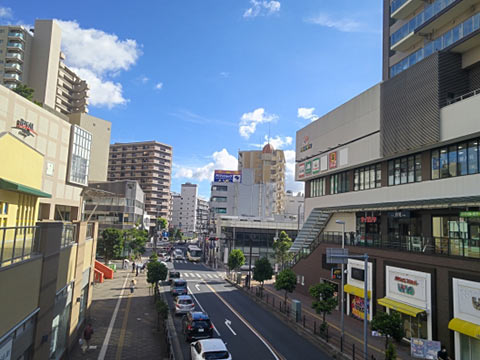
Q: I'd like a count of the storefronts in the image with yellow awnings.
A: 3